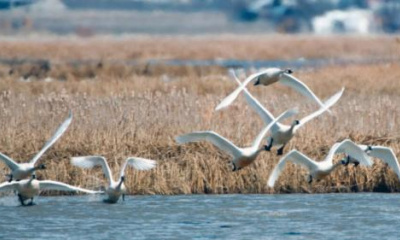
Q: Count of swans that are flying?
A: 8